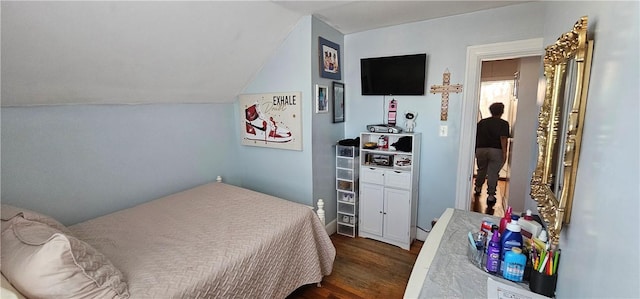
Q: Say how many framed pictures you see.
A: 3